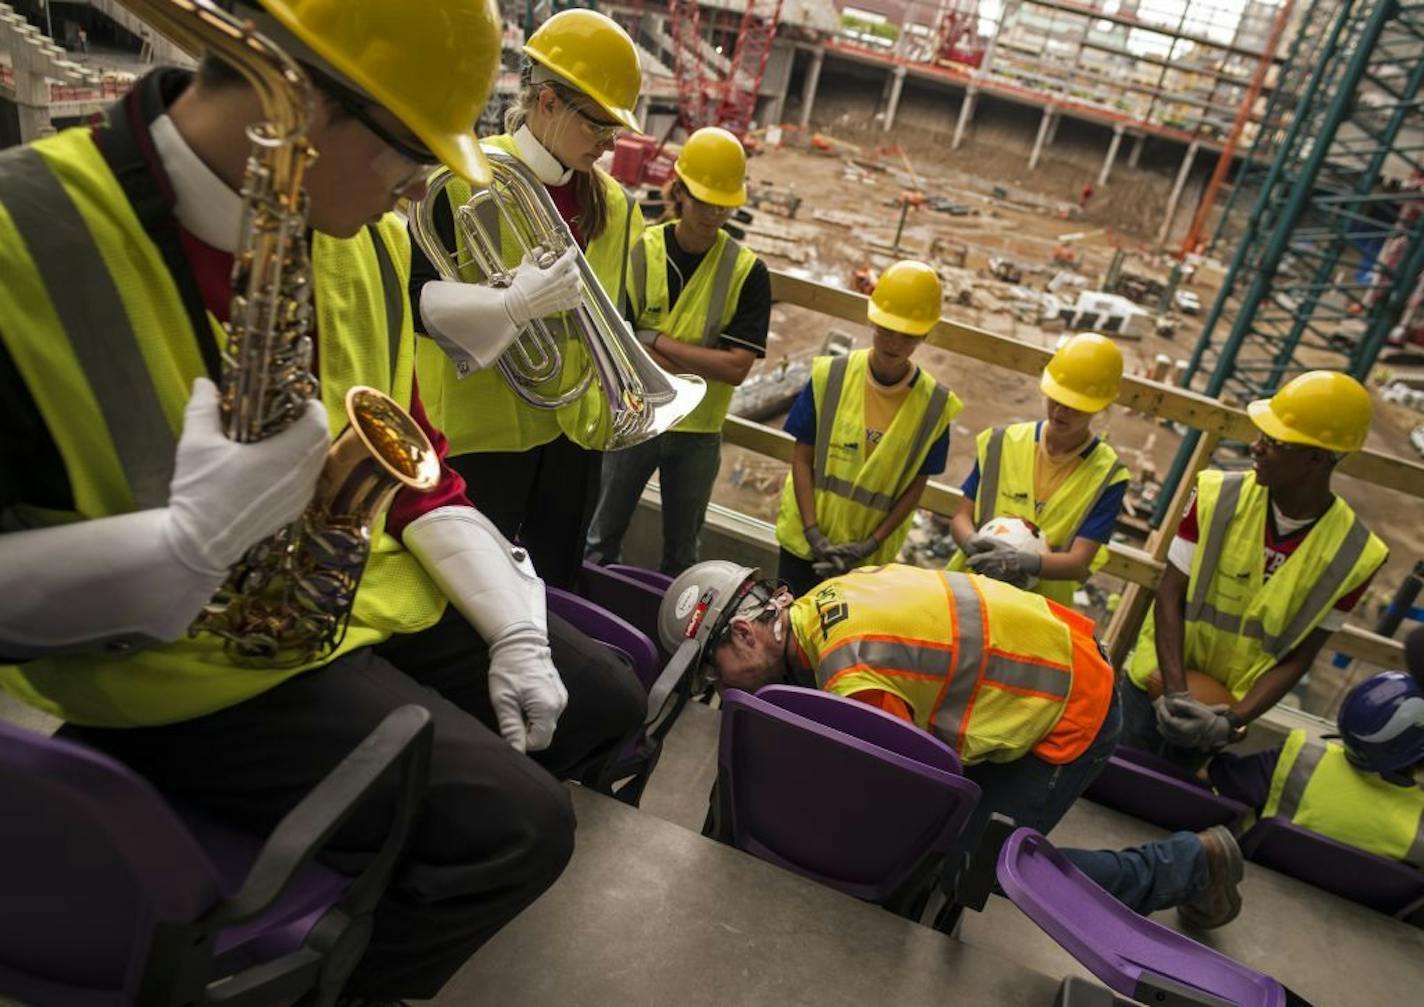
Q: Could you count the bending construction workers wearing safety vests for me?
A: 1